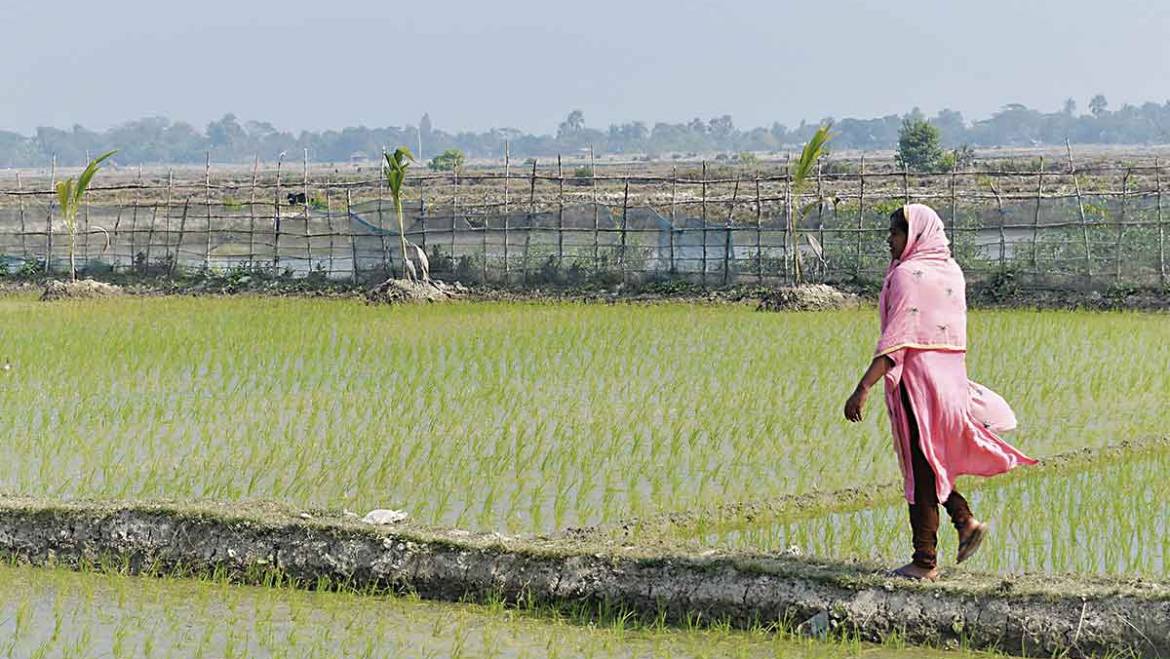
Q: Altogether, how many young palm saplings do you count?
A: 3